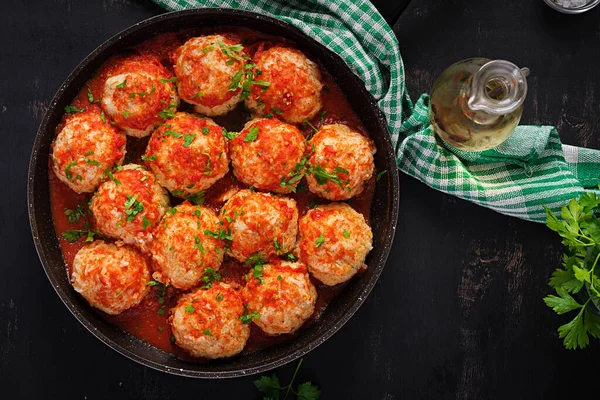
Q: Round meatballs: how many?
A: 14